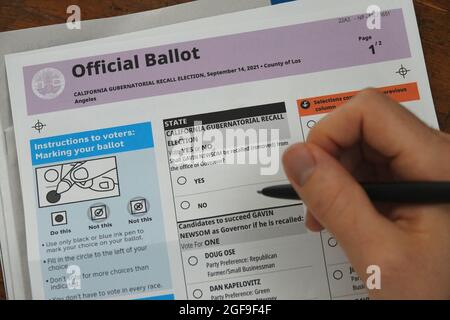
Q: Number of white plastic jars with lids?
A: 0